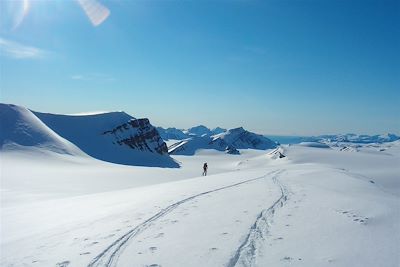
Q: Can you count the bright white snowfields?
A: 1